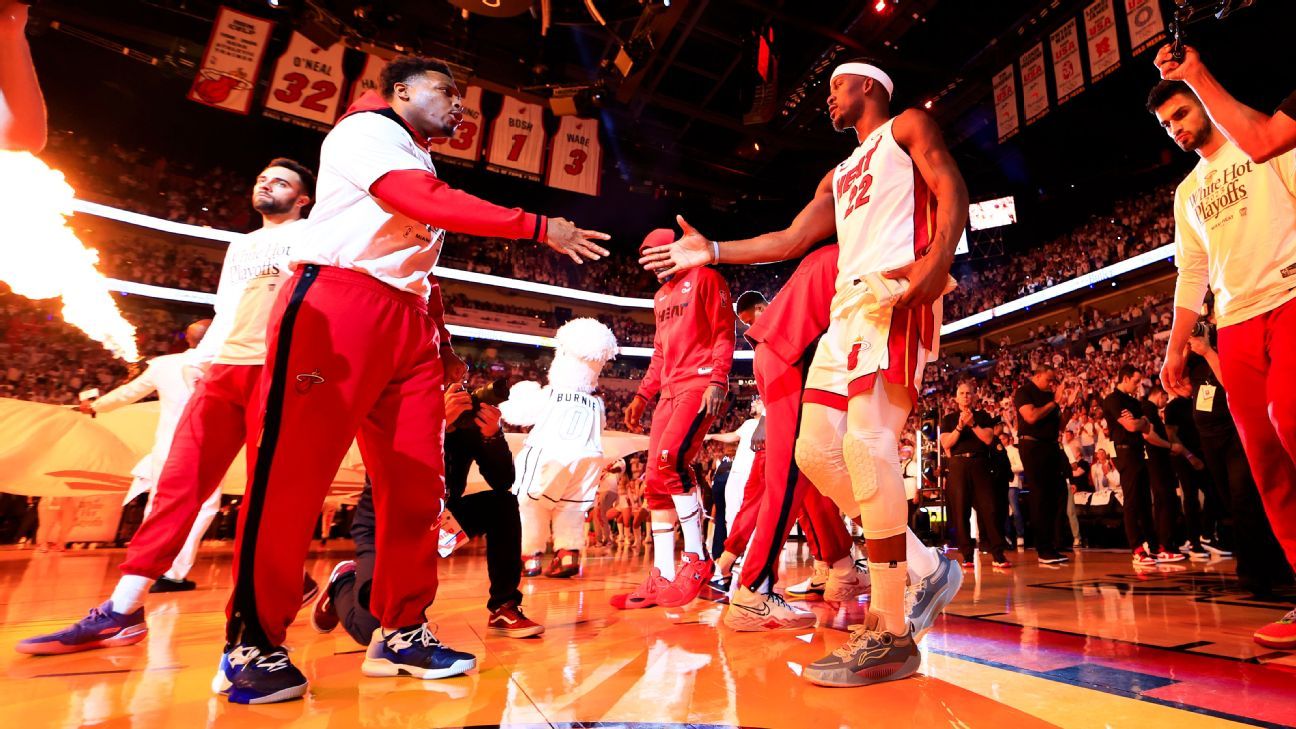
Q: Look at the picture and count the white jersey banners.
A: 5